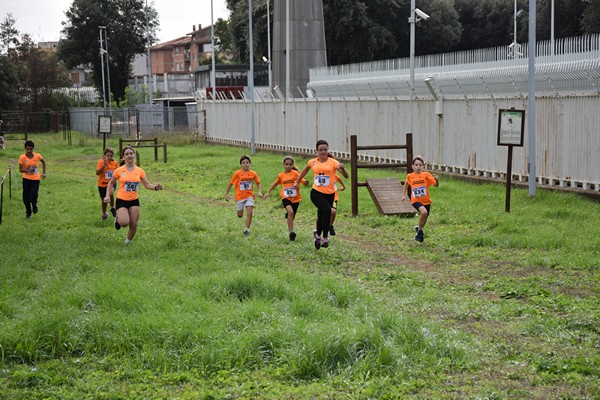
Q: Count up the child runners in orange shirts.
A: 8